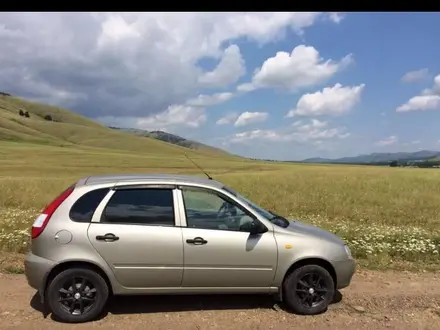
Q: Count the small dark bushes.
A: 3